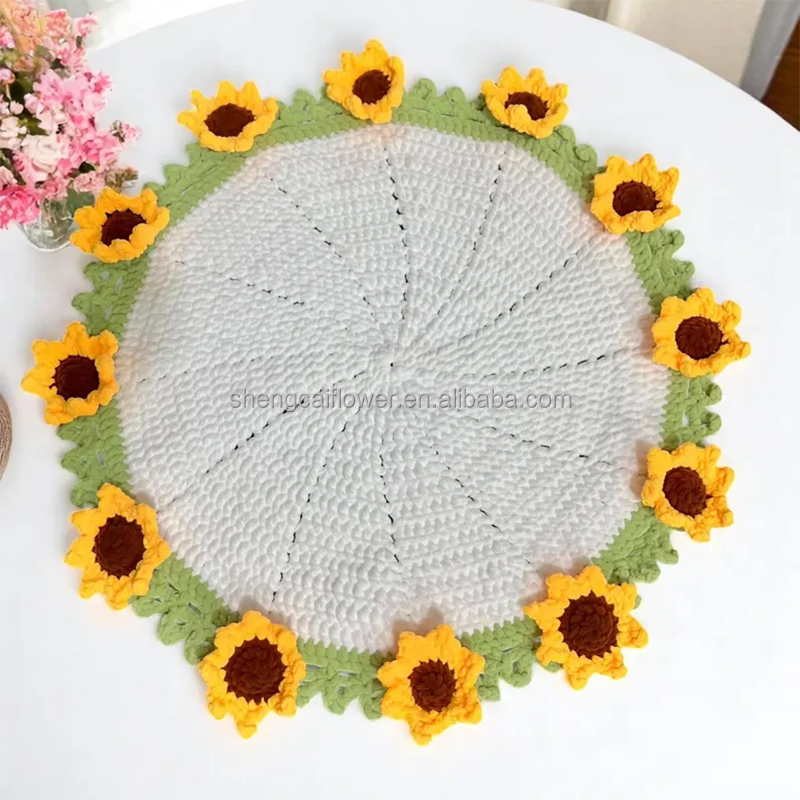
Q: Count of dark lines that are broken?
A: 12